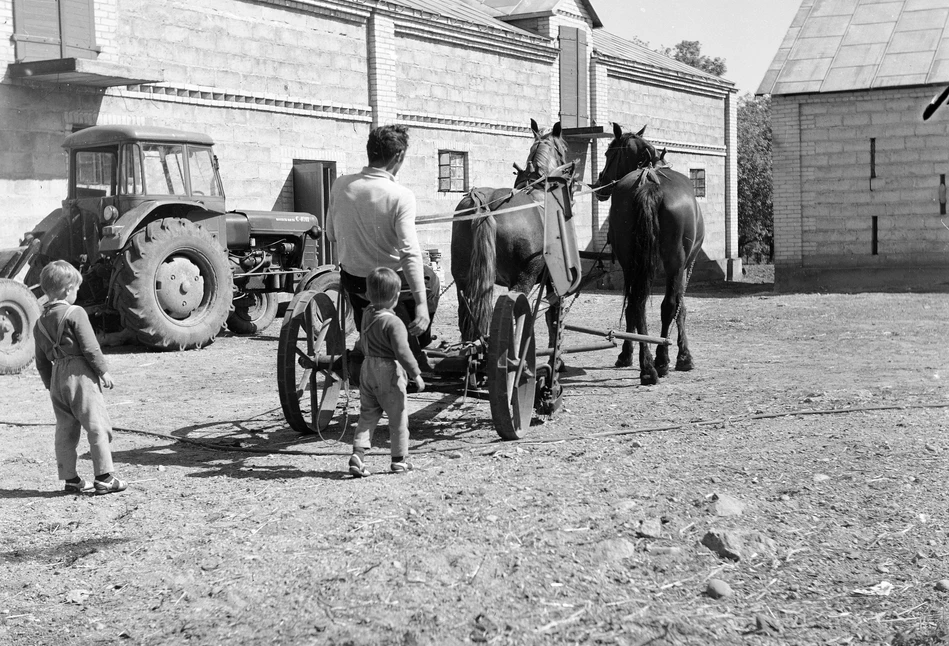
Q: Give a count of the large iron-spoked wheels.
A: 2